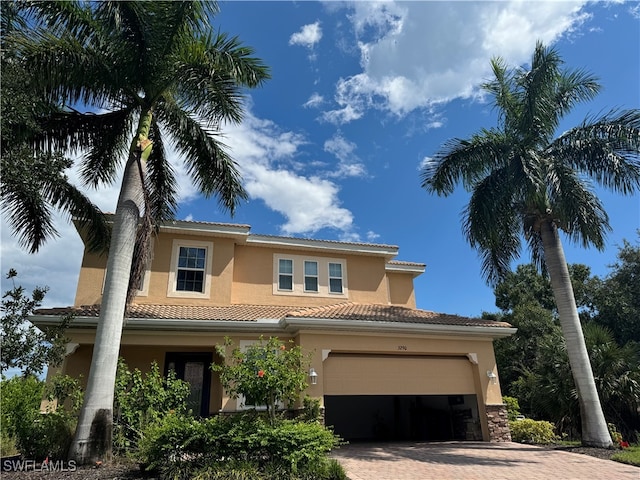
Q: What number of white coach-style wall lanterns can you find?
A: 2